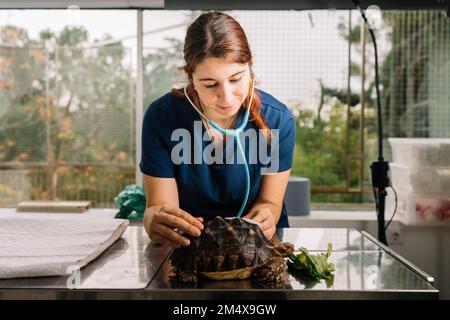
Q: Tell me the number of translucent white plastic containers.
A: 3